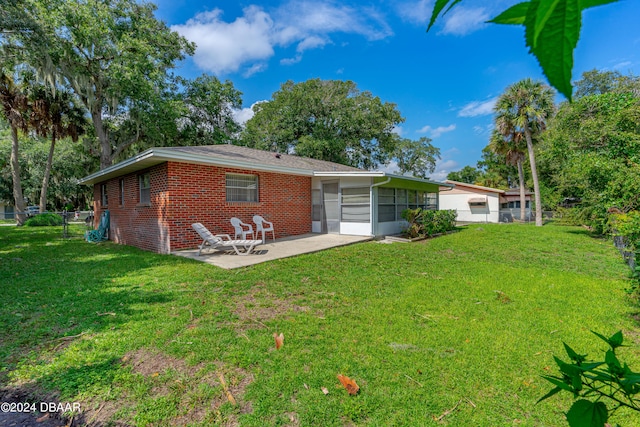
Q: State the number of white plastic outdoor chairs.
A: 3